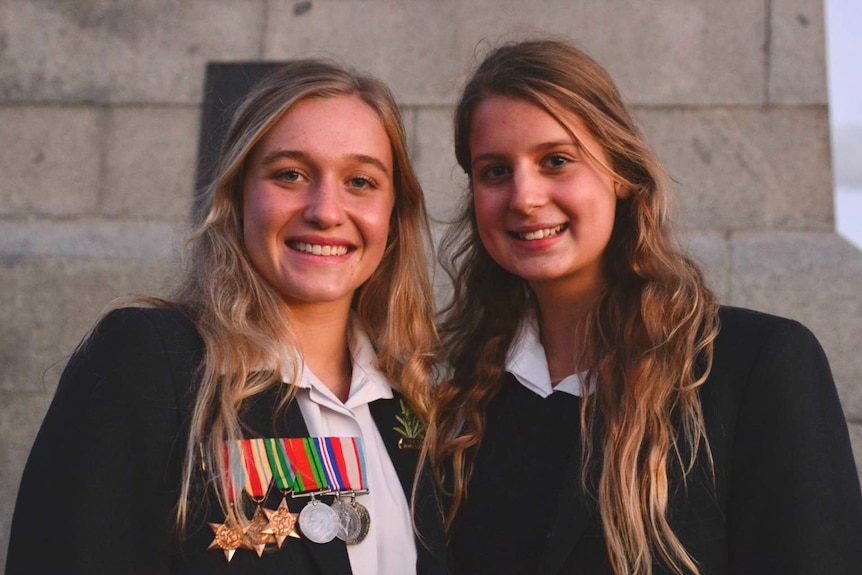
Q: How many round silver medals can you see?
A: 3